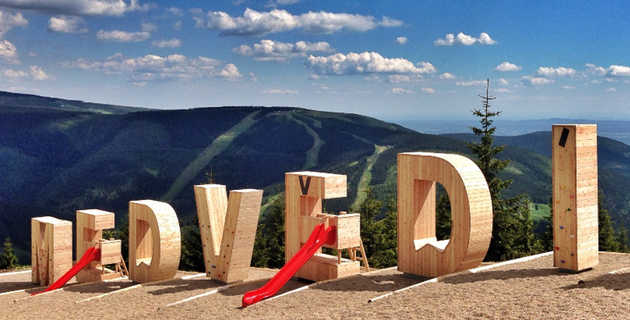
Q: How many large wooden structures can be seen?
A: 7